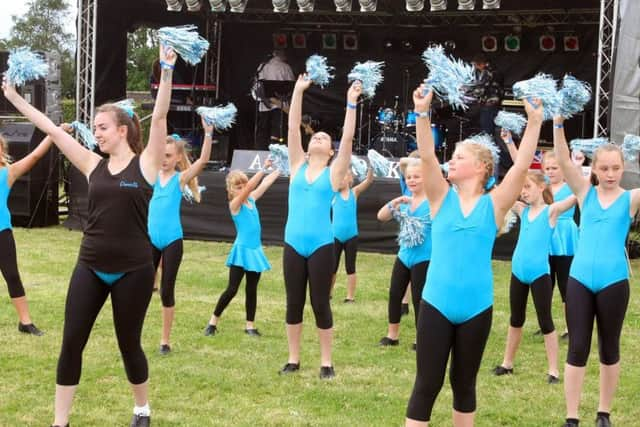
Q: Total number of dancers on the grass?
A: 11